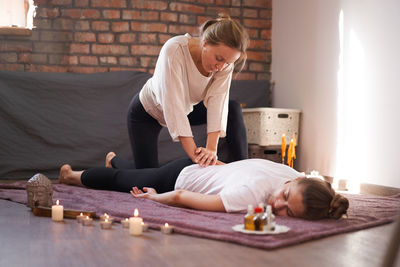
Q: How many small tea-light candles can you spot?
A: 8